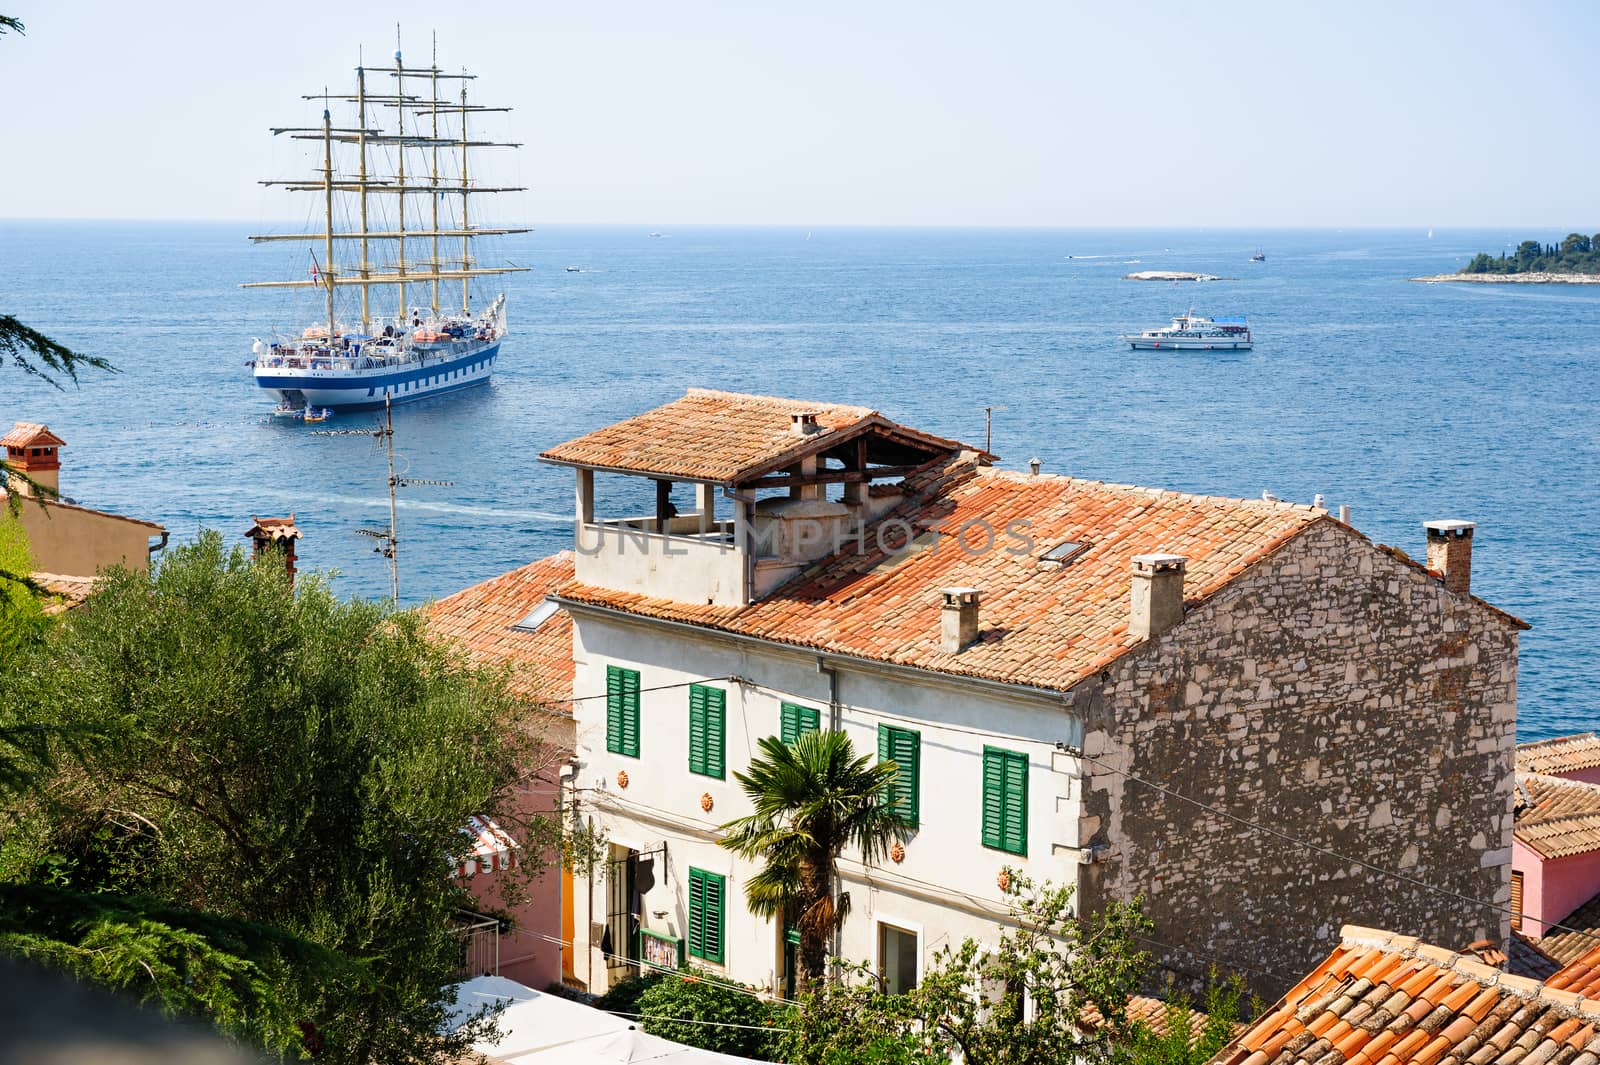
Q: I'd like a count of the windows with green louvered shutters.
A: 6